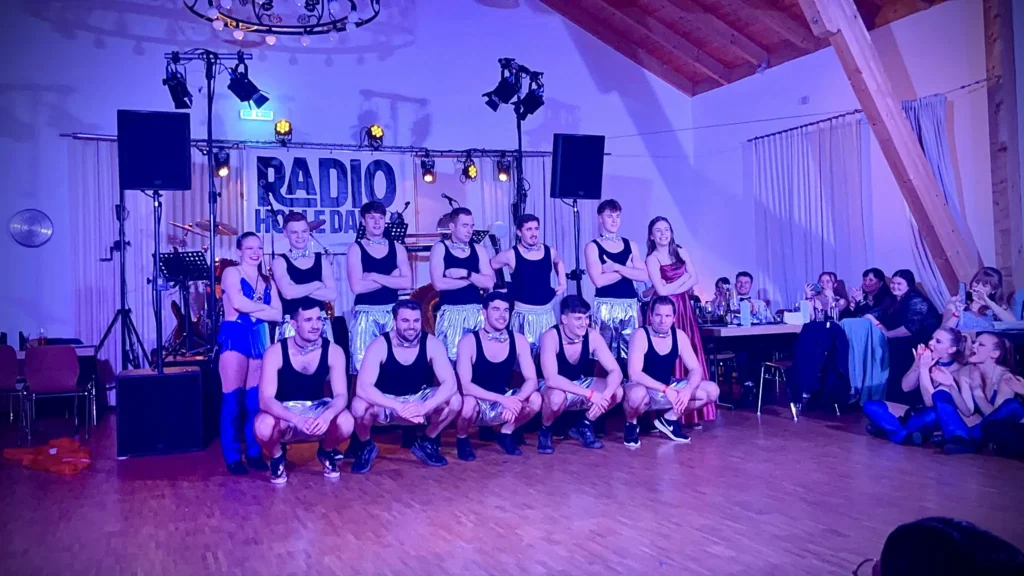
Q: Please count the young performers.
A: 12